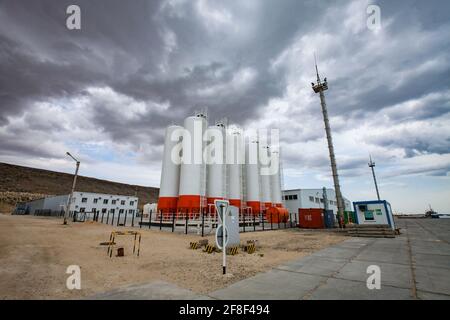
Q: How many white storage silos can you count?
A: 7